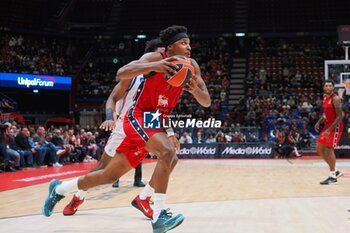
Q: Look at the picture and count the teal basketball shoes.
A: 2